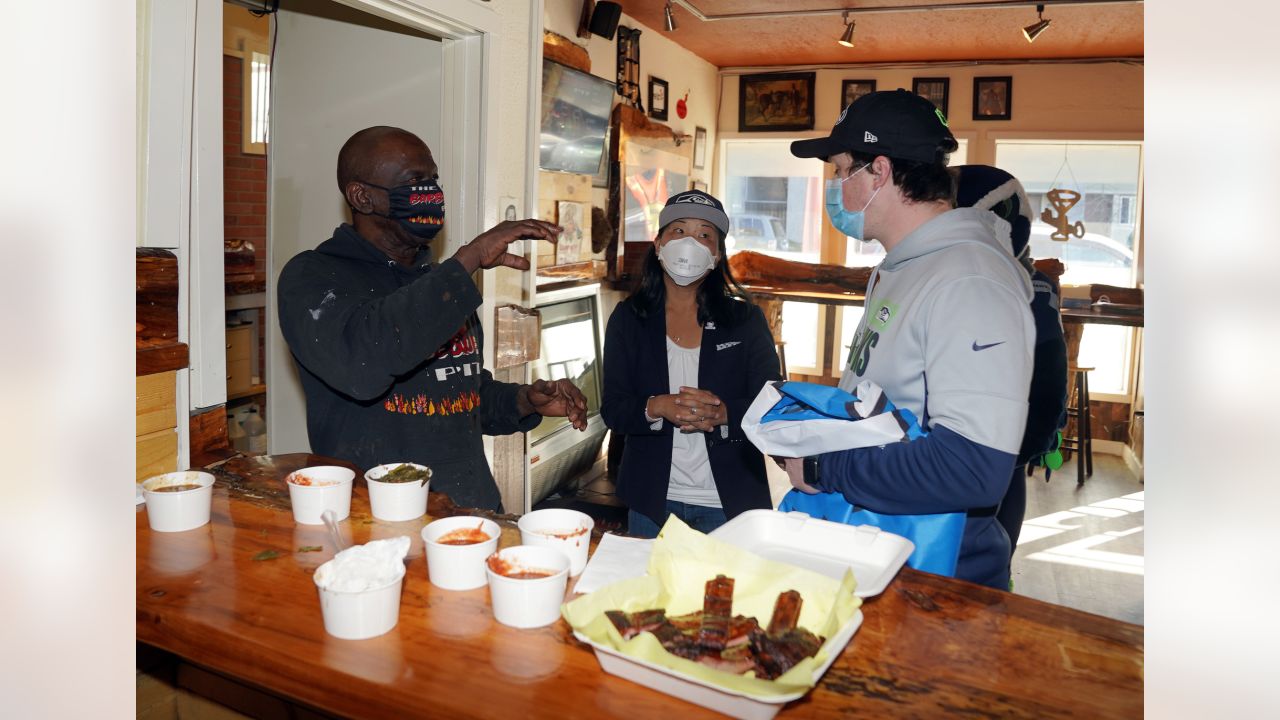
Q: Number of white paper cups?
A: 7